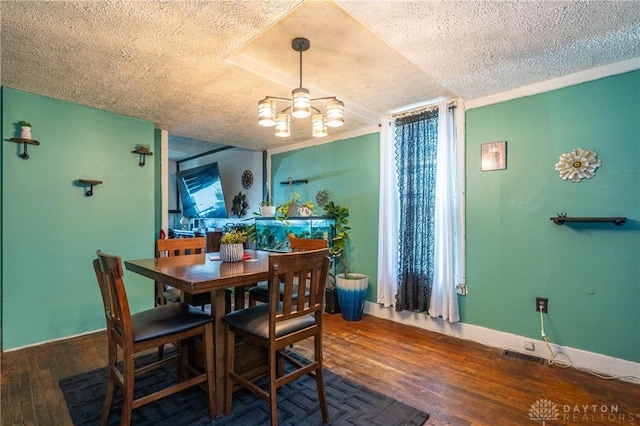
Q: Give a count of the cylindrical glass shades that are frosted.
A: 5